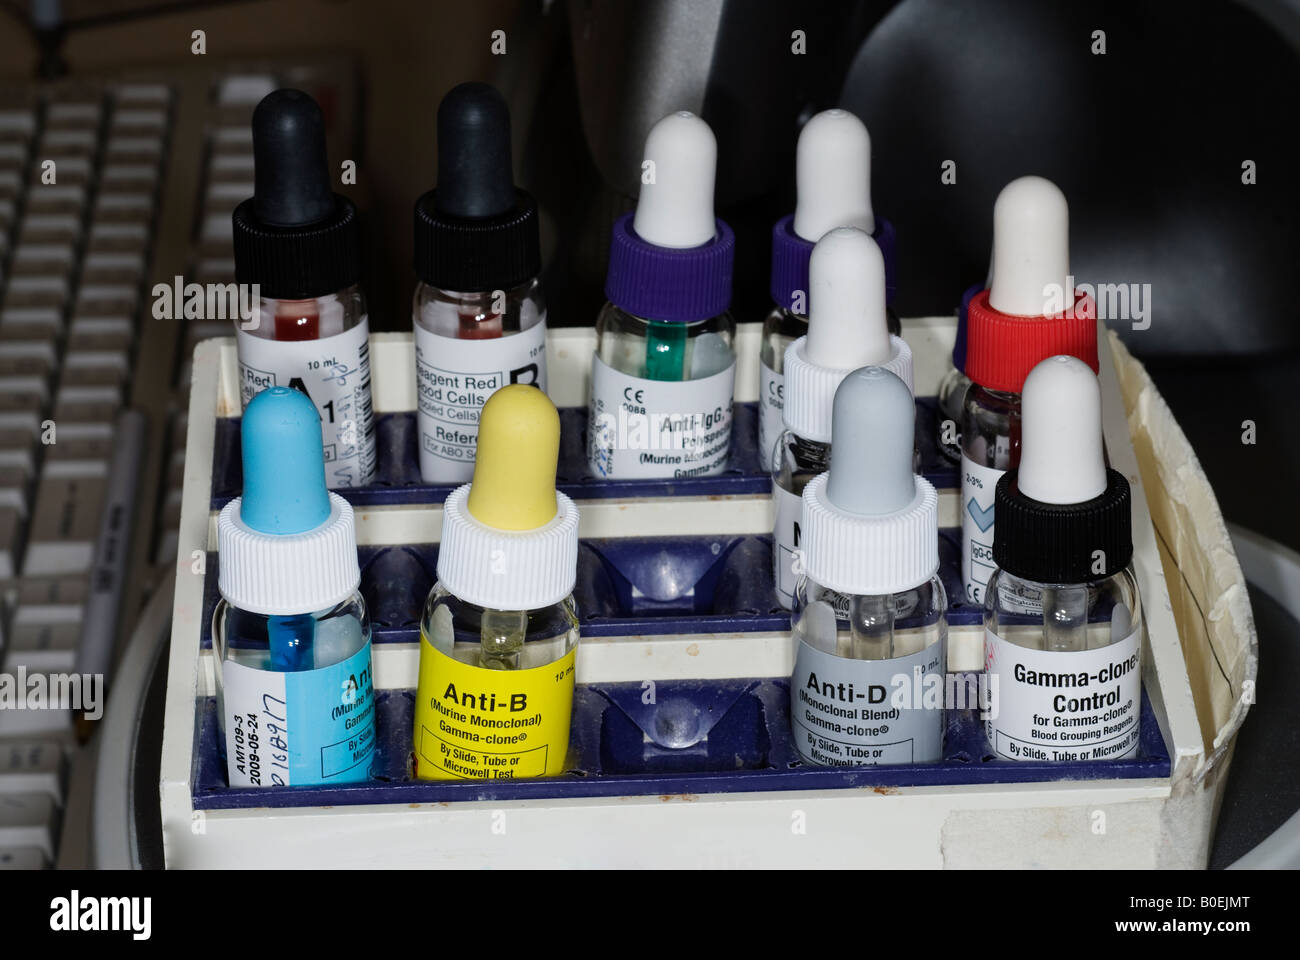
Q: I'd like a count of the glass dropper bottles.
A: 11